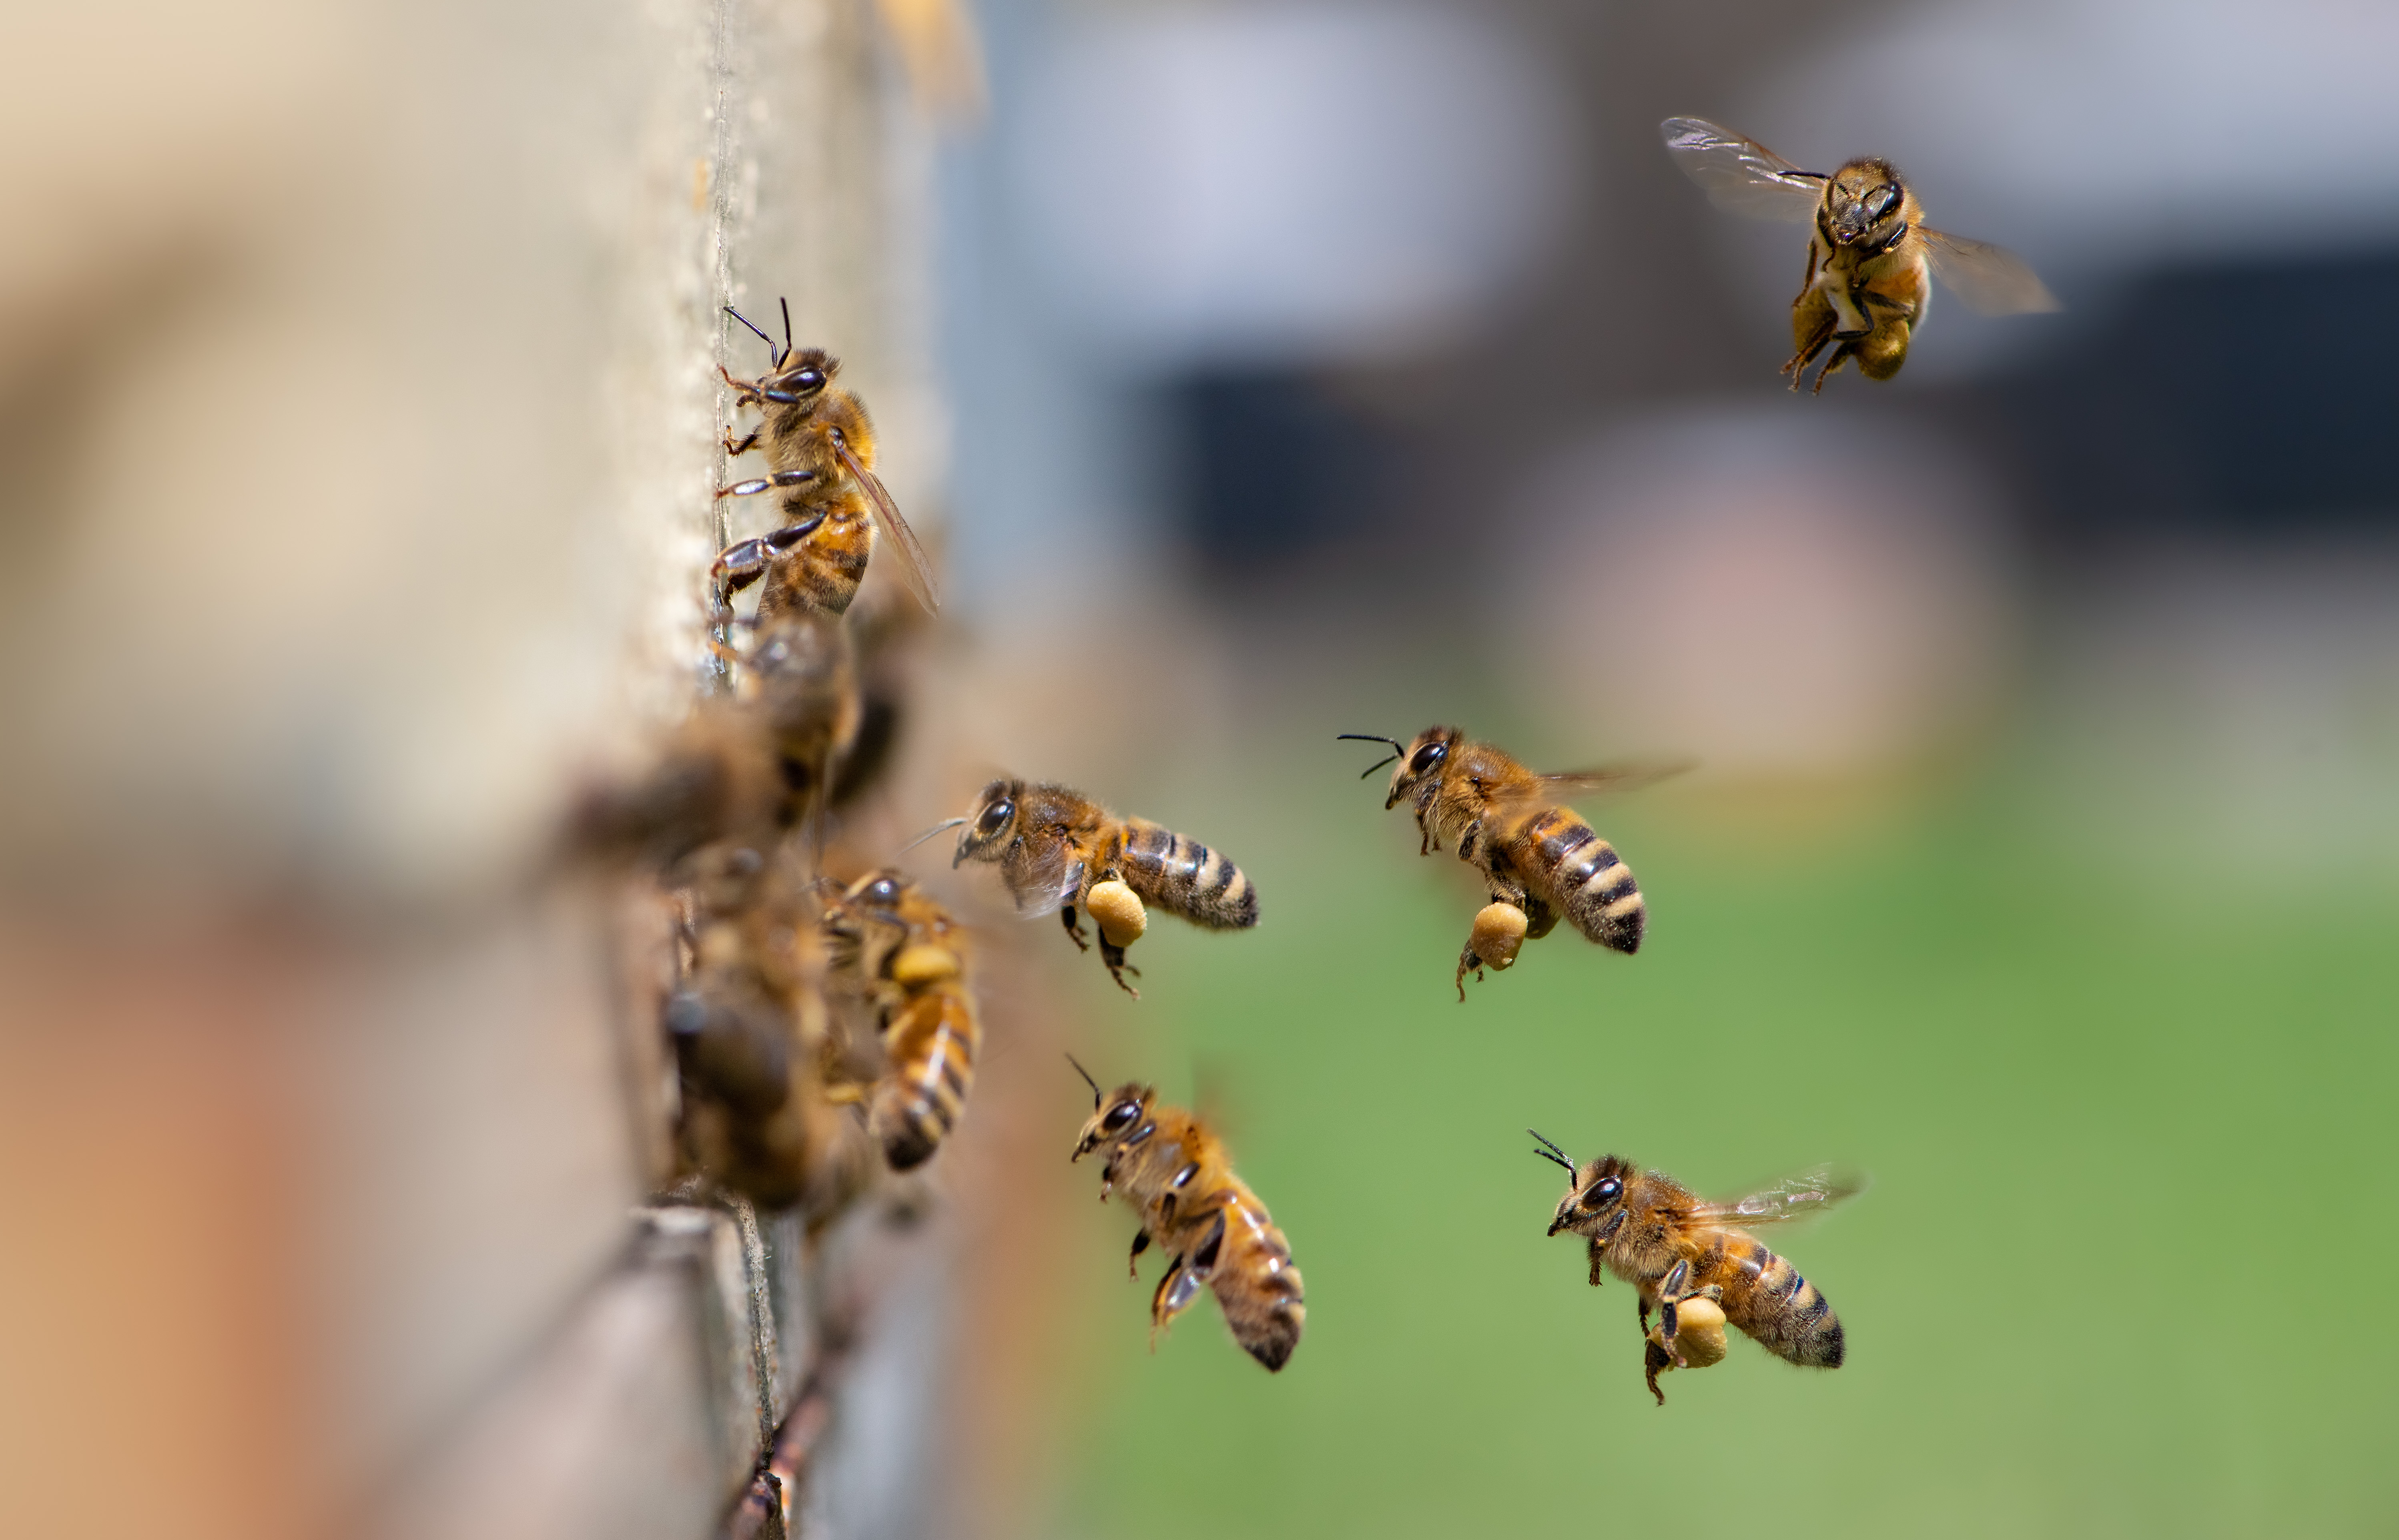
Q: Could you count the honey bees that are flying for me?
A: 5